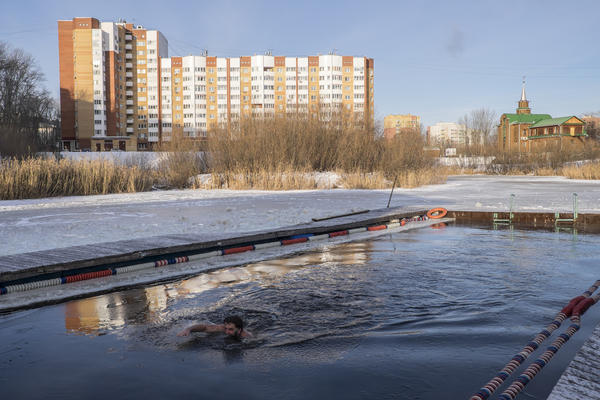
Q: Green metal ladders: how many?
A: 2